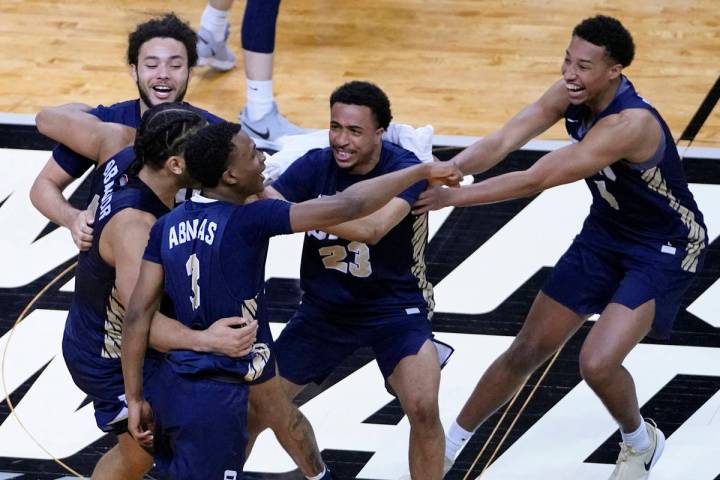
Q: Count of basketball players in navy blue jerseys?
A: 5